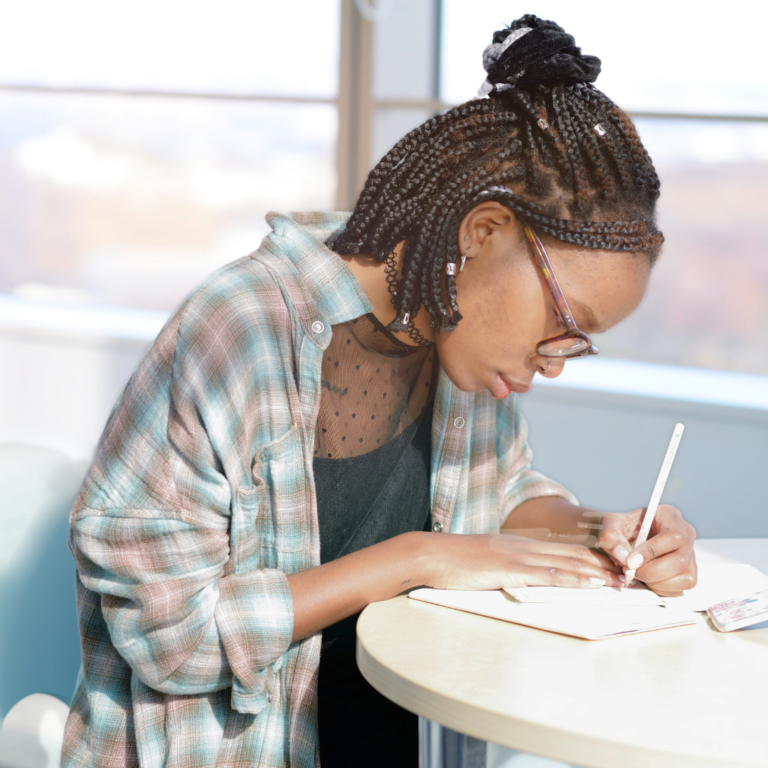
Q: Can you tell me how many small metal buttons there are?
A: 3